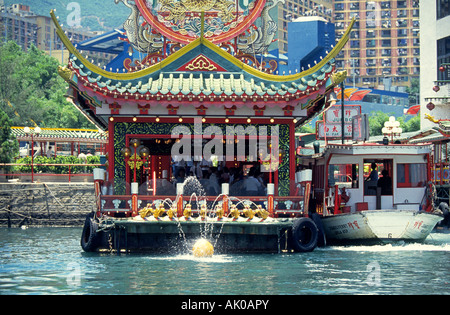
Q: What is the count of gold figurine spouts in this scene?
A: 9